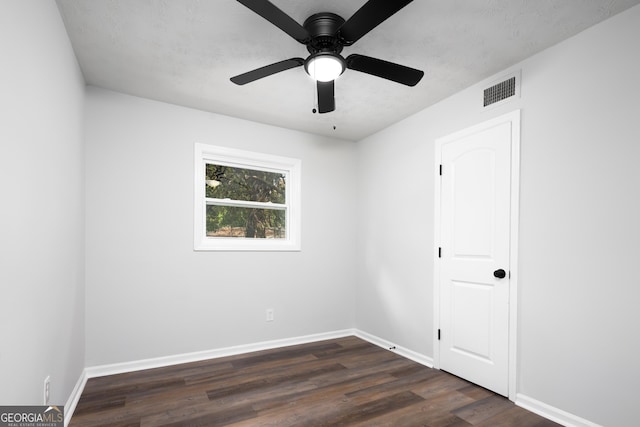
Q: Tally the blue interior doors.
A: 0